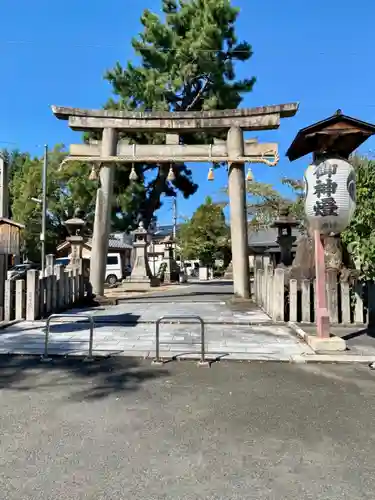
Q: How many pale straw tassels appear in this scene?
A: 5